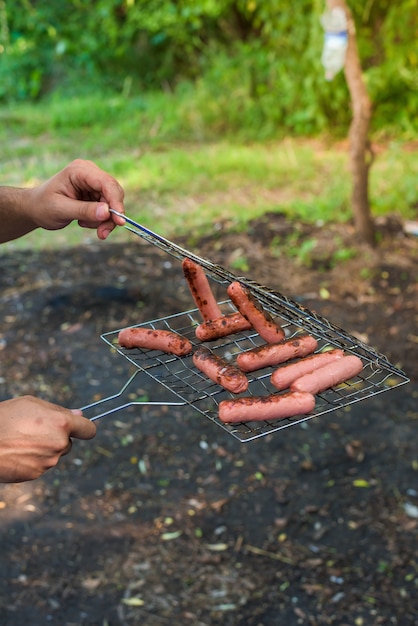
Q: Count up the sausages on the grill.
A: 9